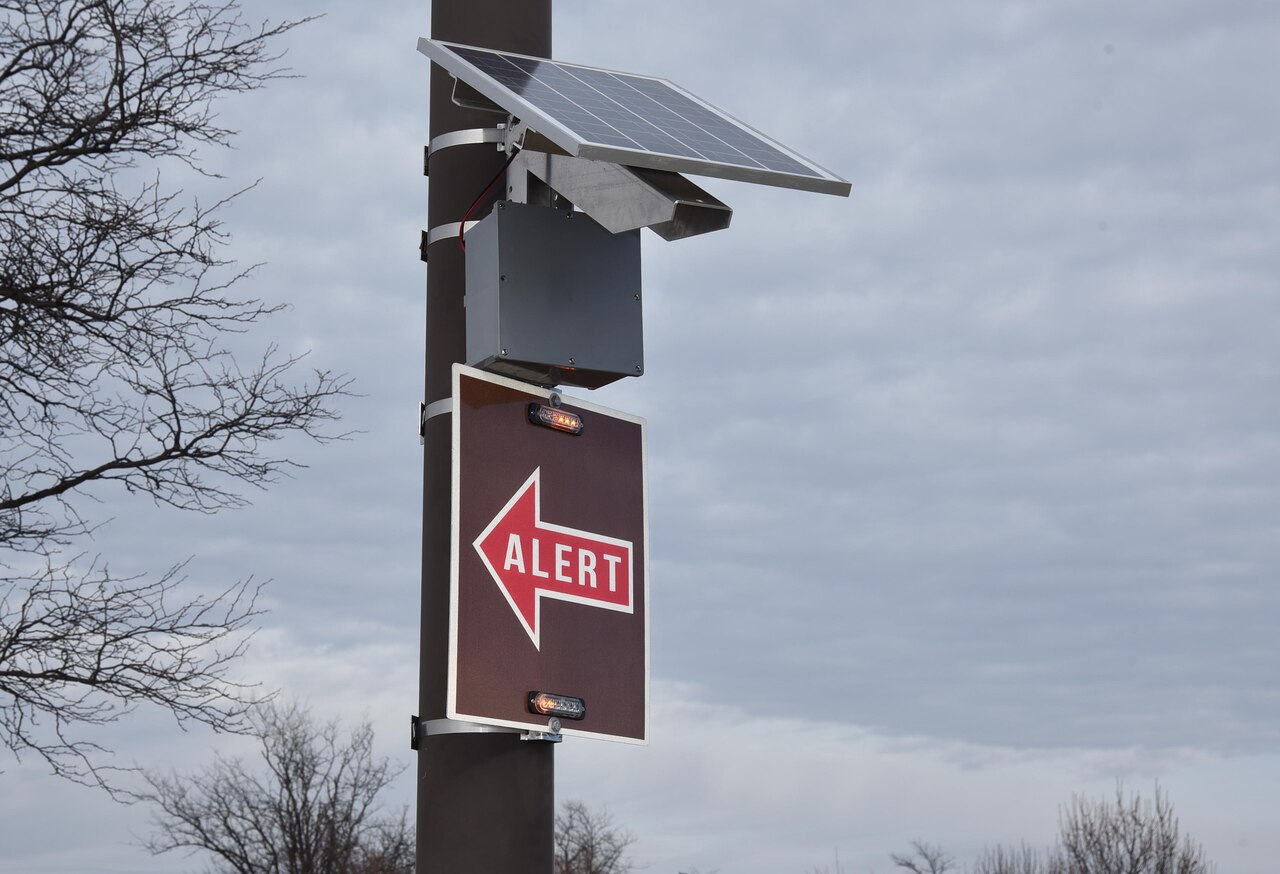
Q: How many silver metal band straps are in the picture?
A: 4